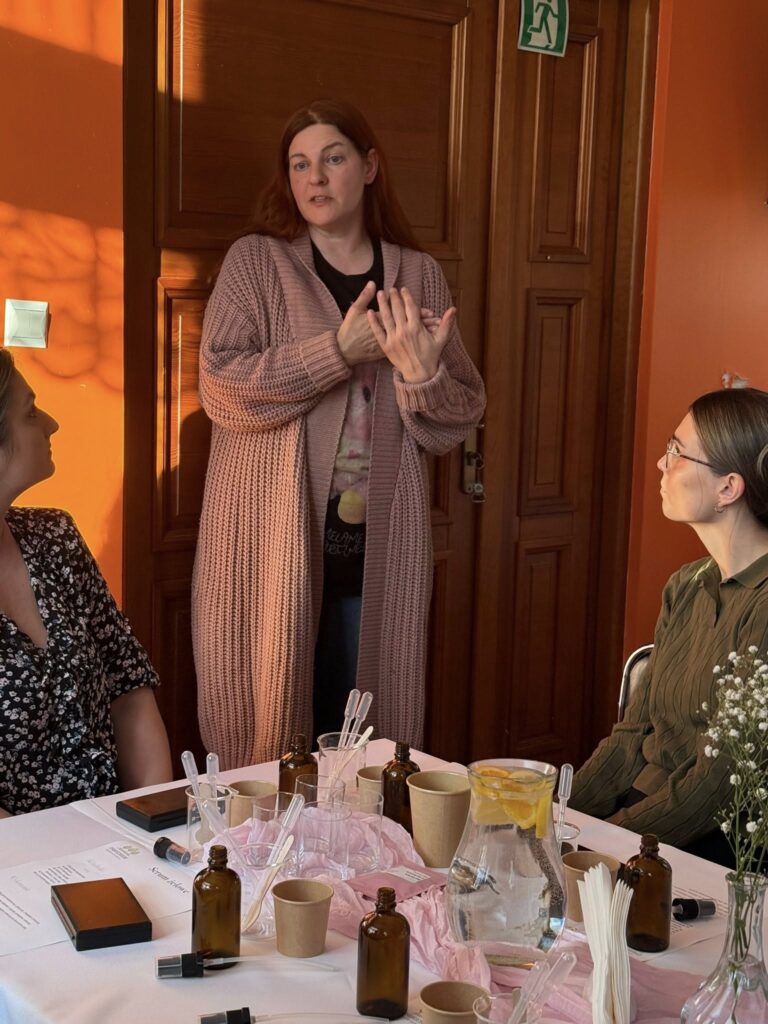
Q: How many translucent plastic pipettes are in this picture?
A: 9